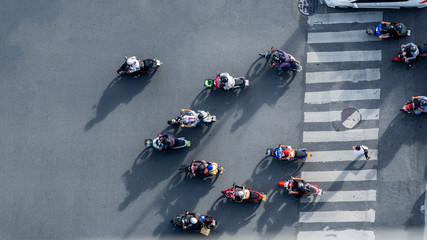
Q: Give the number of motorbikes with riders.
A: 13